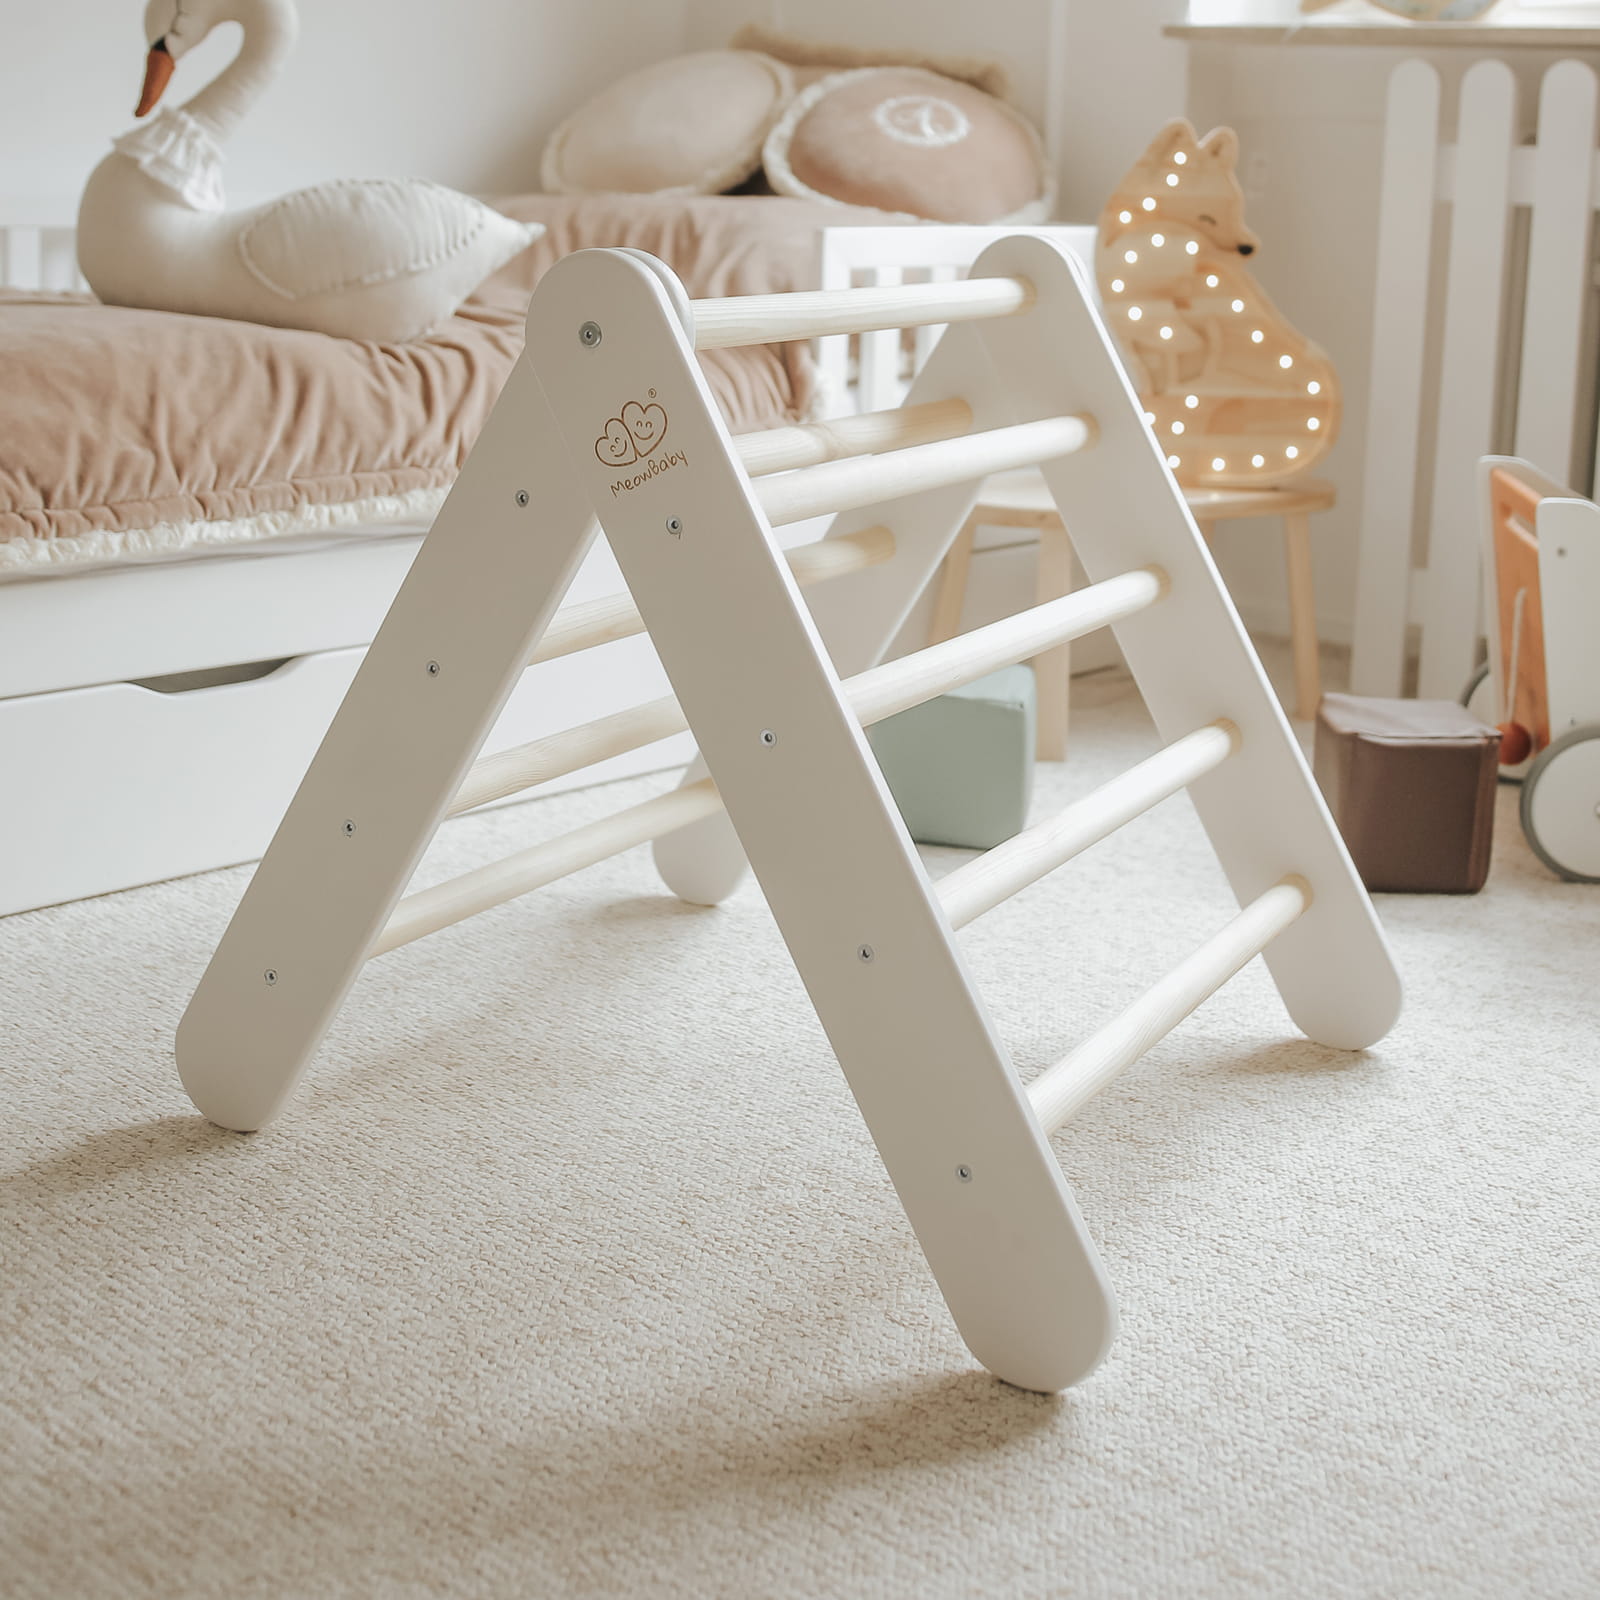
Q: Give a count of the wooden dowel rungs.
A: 9